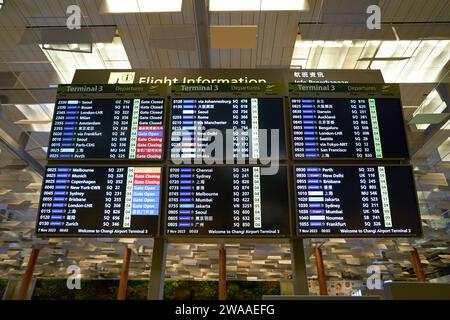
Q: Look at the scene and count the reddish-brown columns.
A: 5